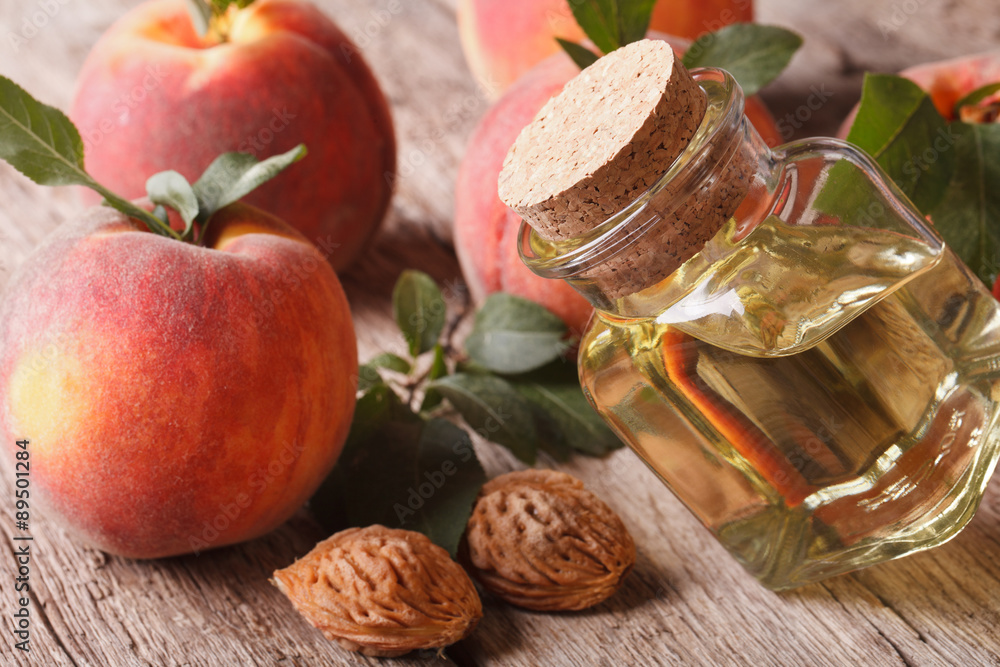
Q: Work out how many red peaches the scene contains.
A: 5